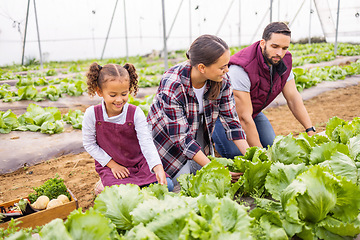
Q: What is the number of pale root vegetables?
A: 3